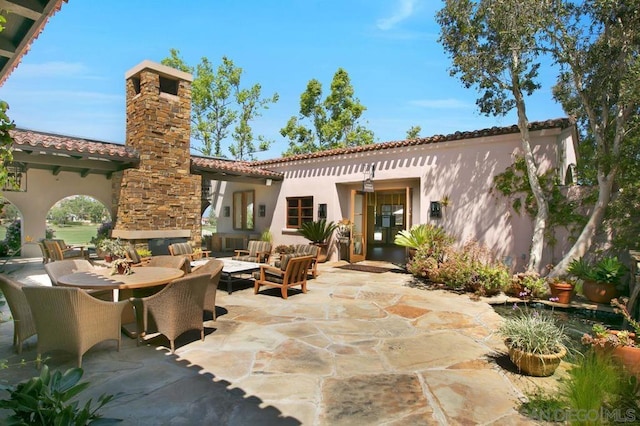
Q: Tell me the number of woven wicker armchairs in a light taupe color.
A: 6